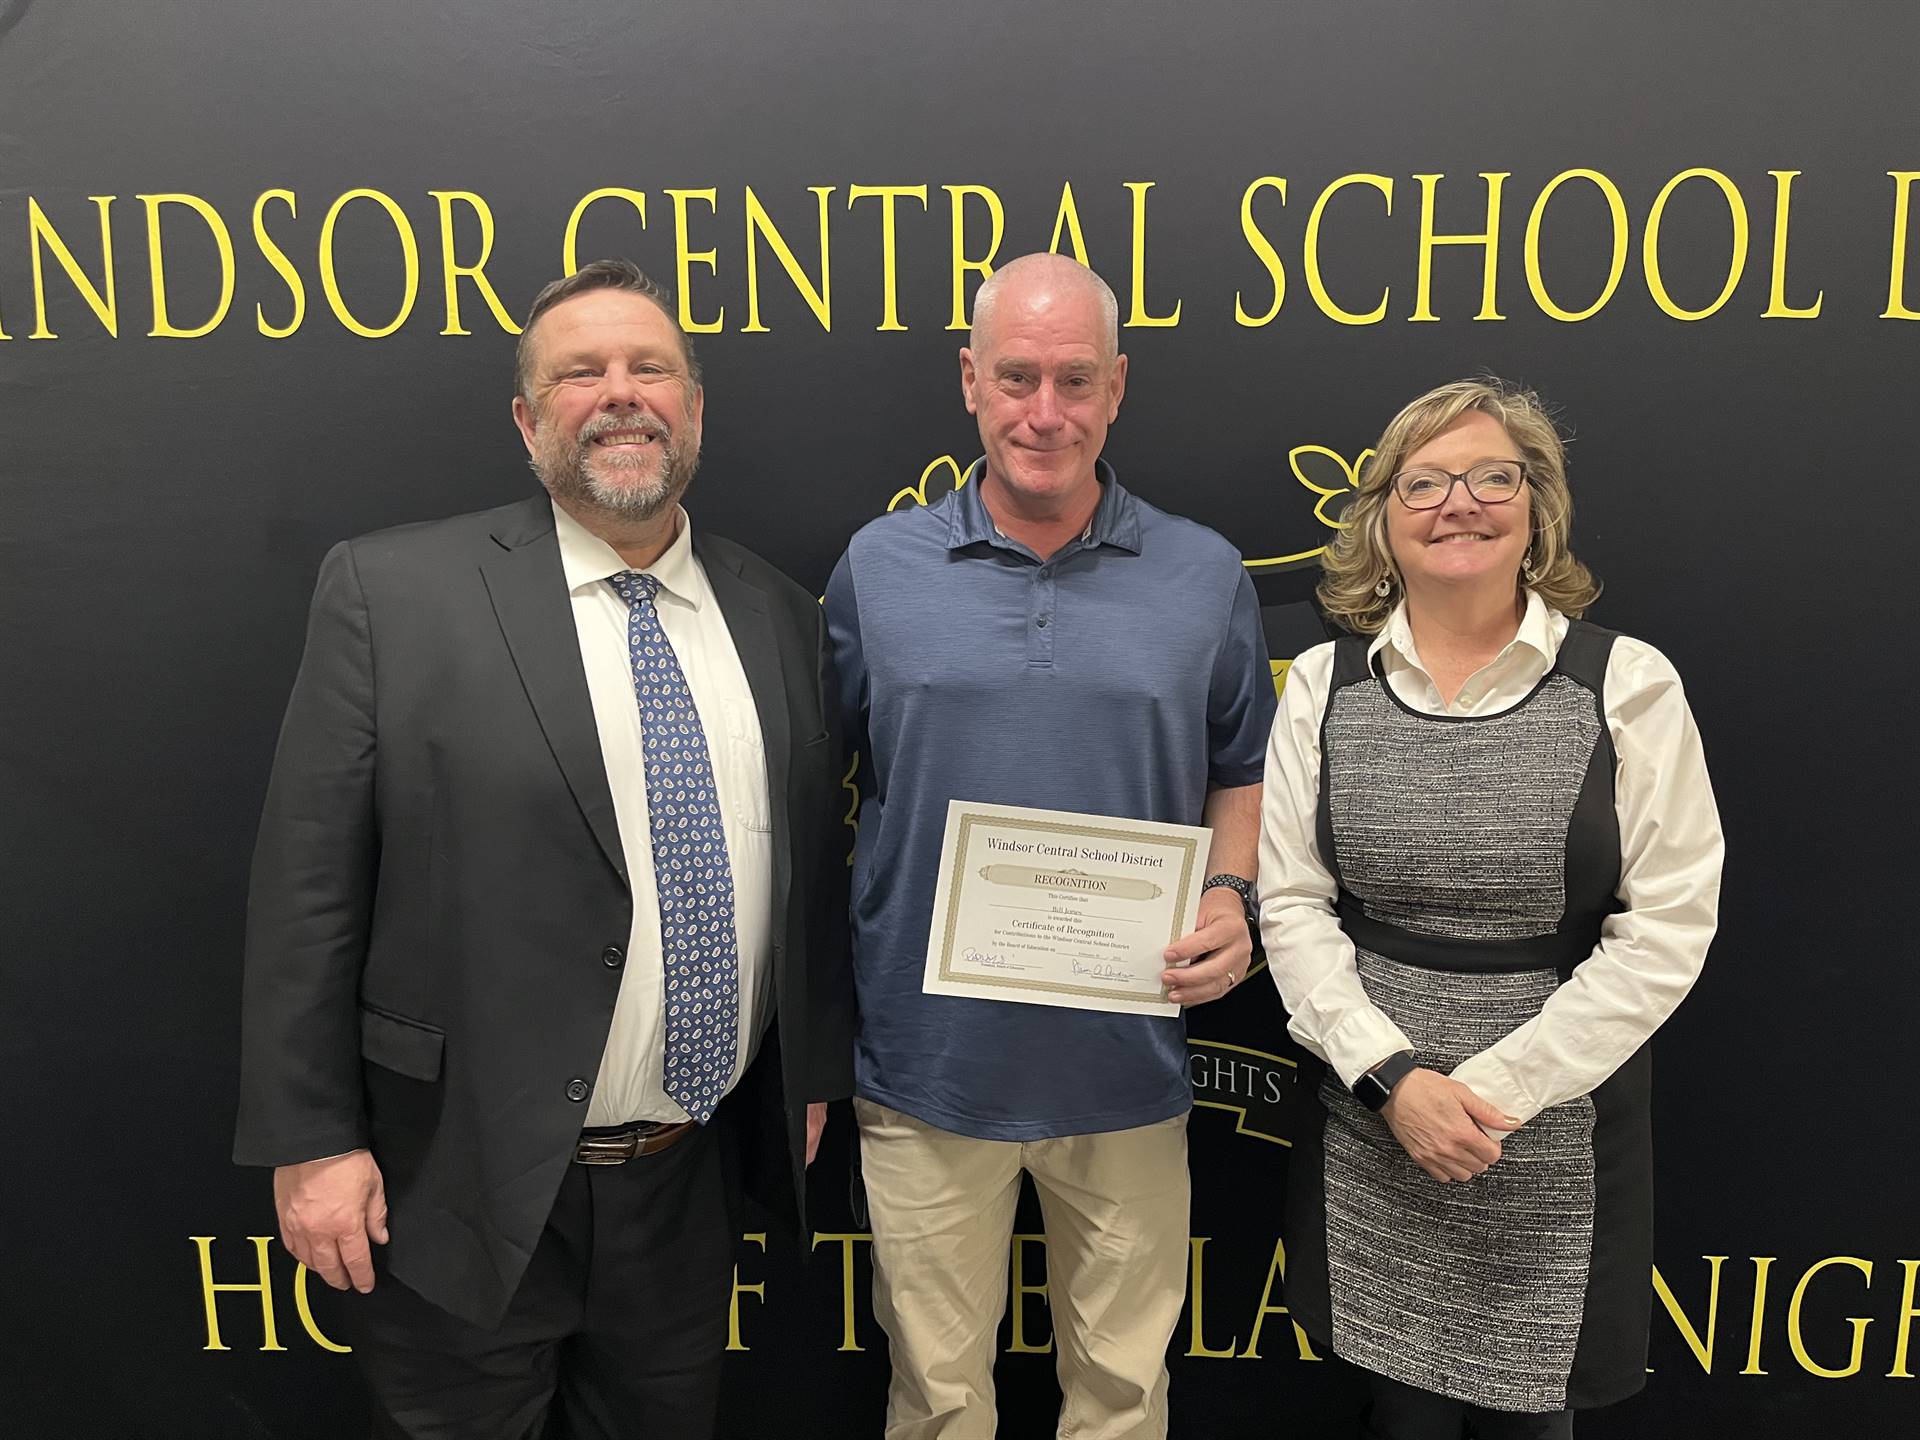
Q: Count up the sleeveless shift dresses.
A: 1